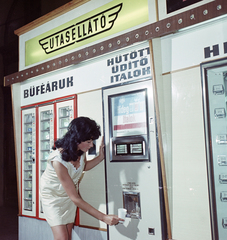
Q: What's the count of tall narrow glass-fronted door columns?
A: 3